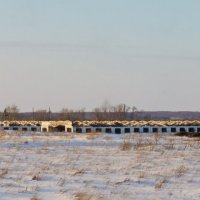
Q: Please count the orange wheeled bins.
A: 0